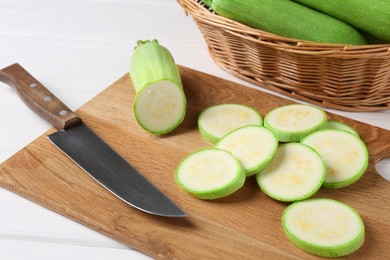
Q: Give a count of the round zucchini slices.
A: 8